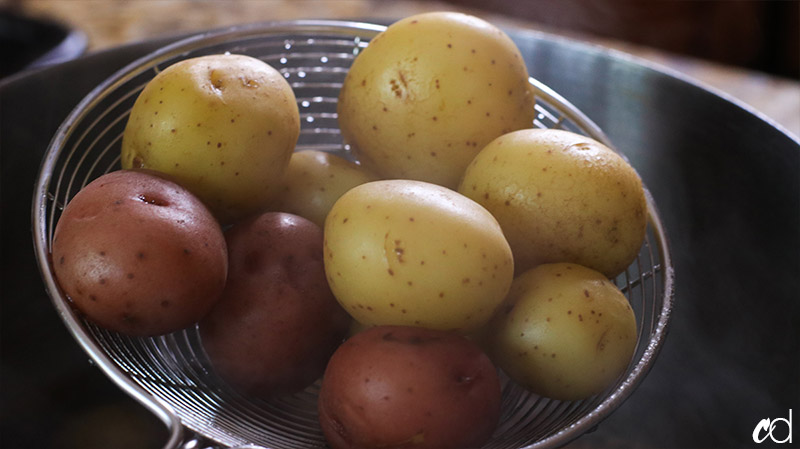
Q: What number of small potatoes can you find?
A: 9